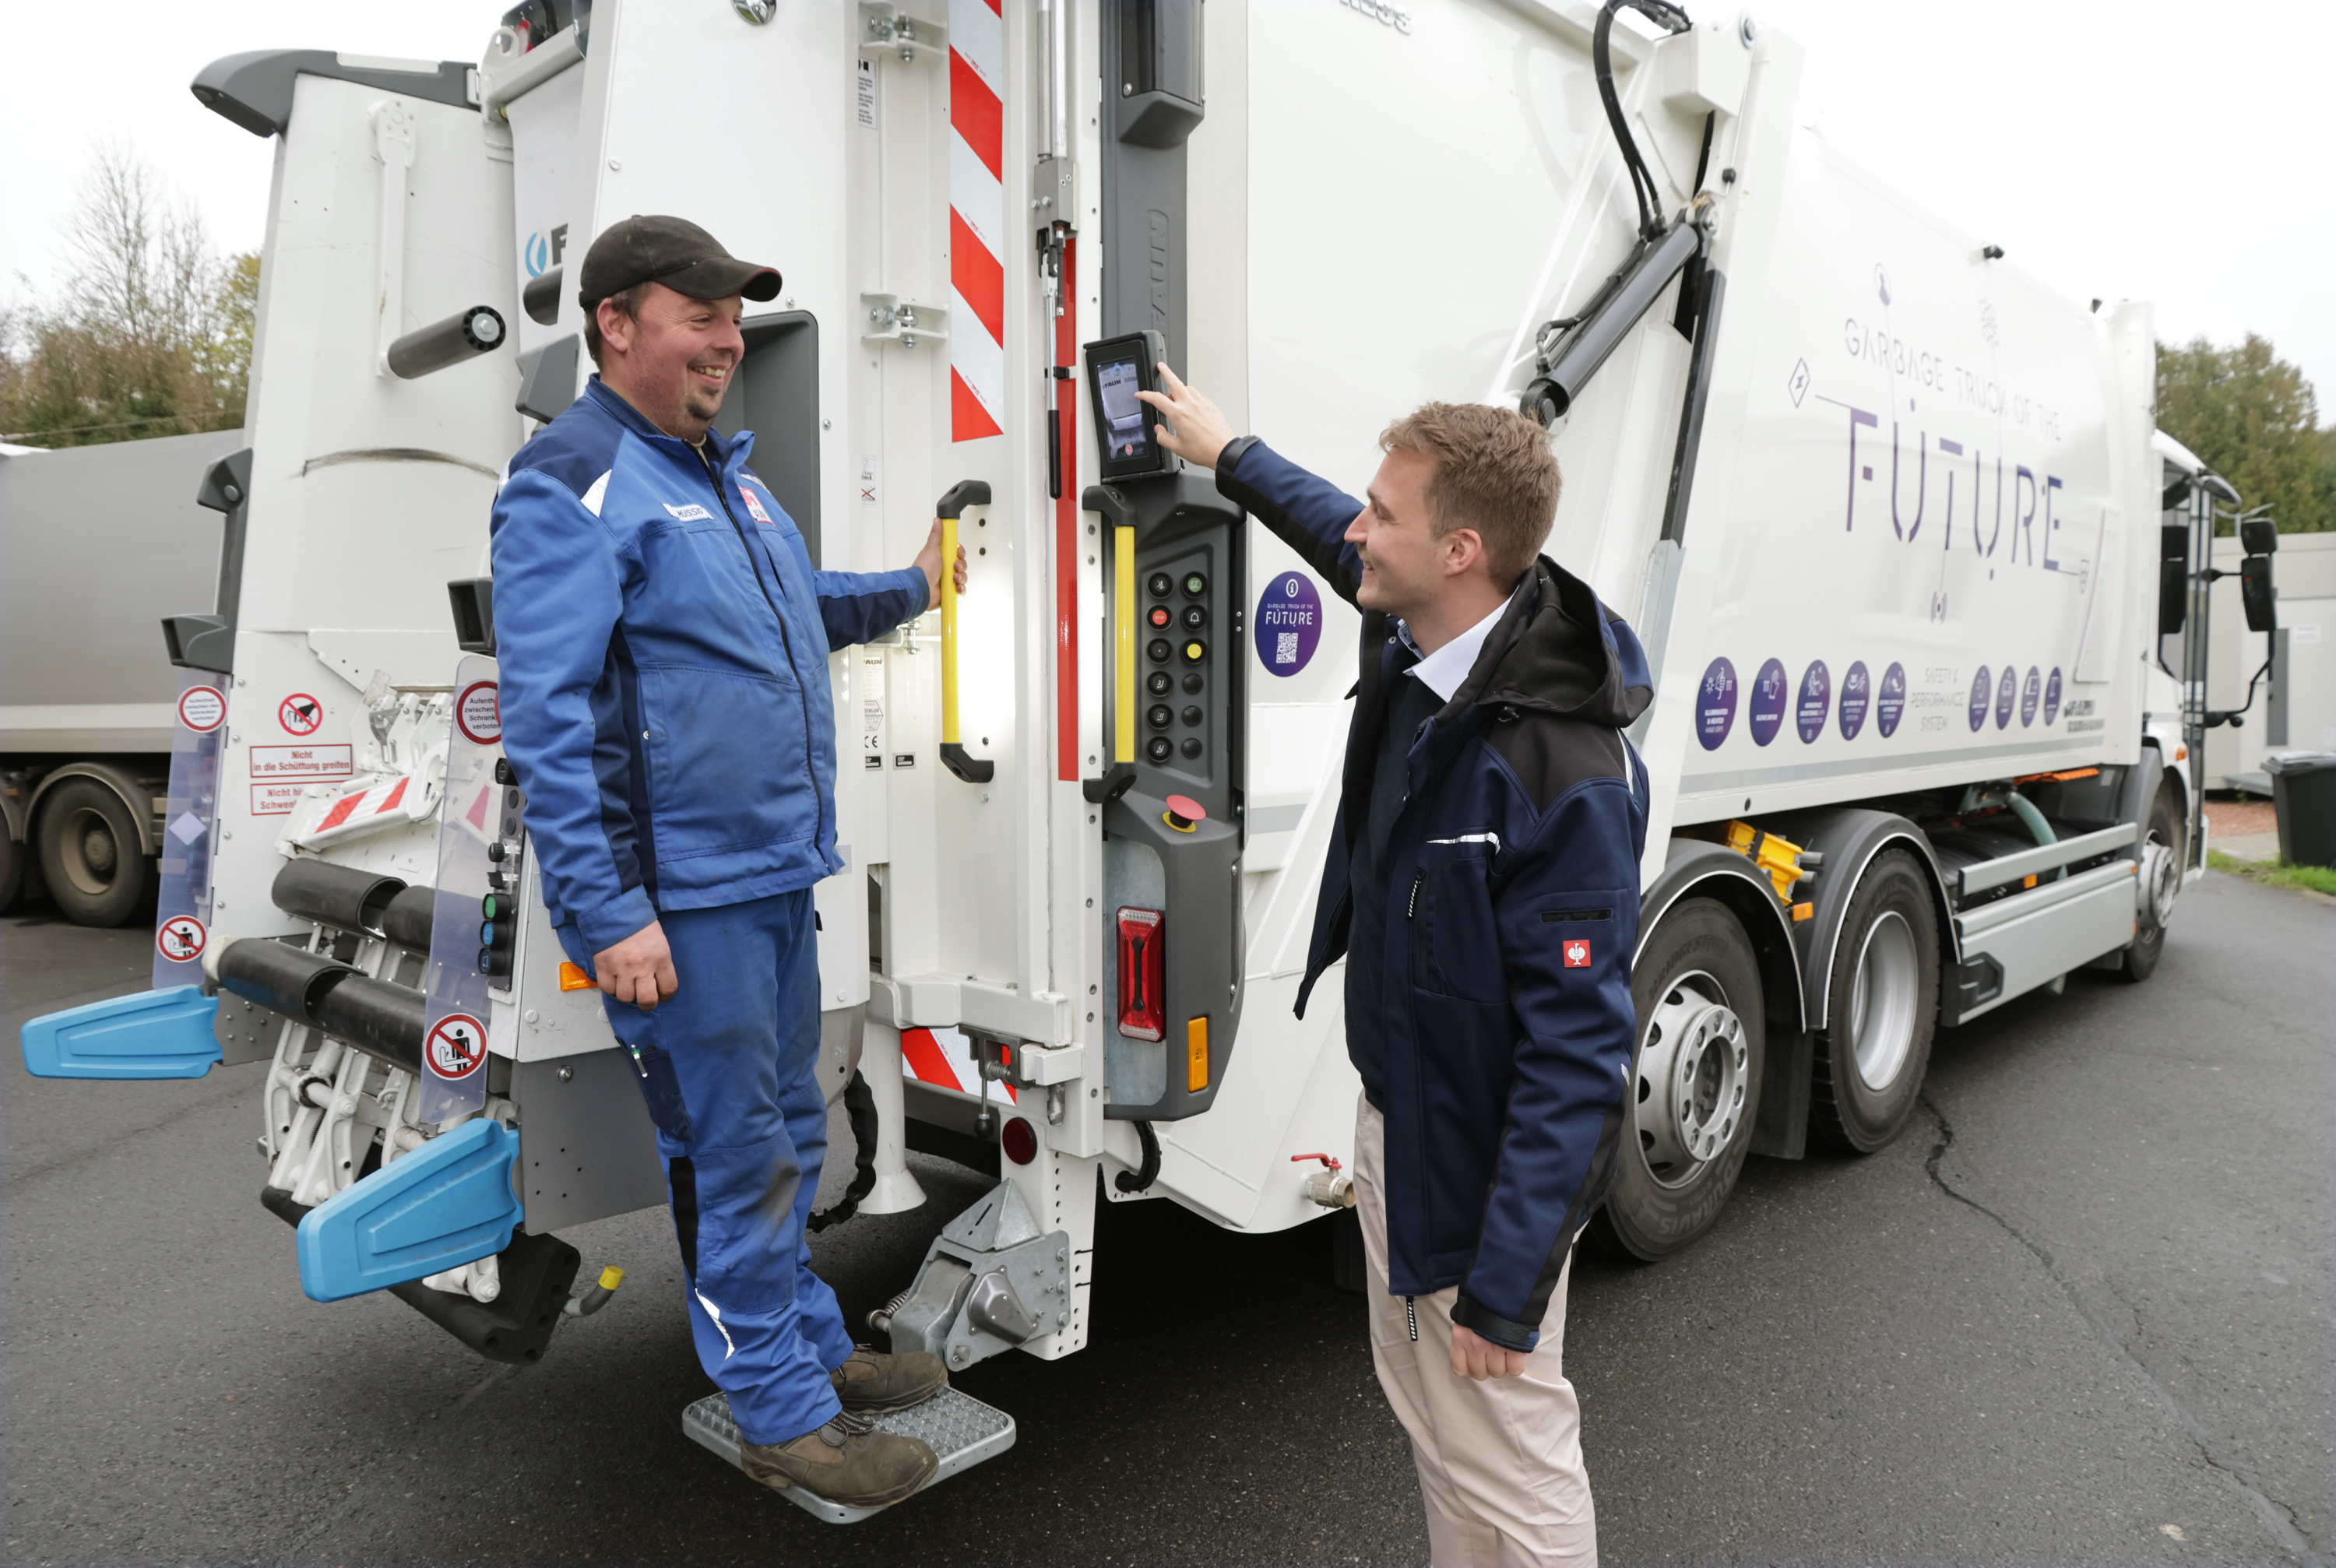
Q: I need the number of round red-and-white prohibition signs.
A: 5